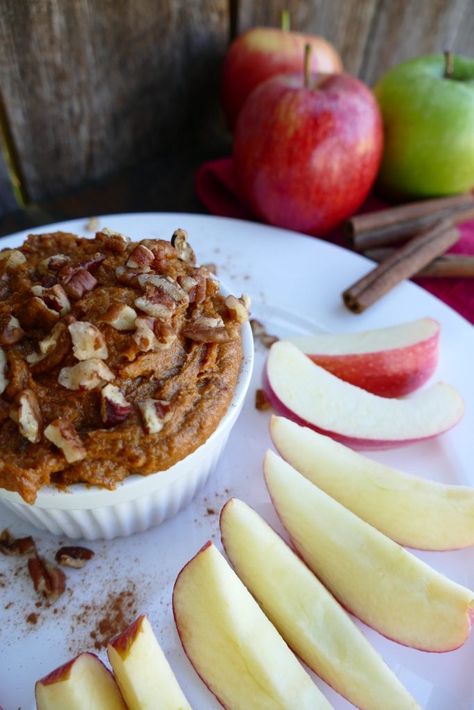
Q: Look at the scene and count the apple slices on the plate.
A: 8